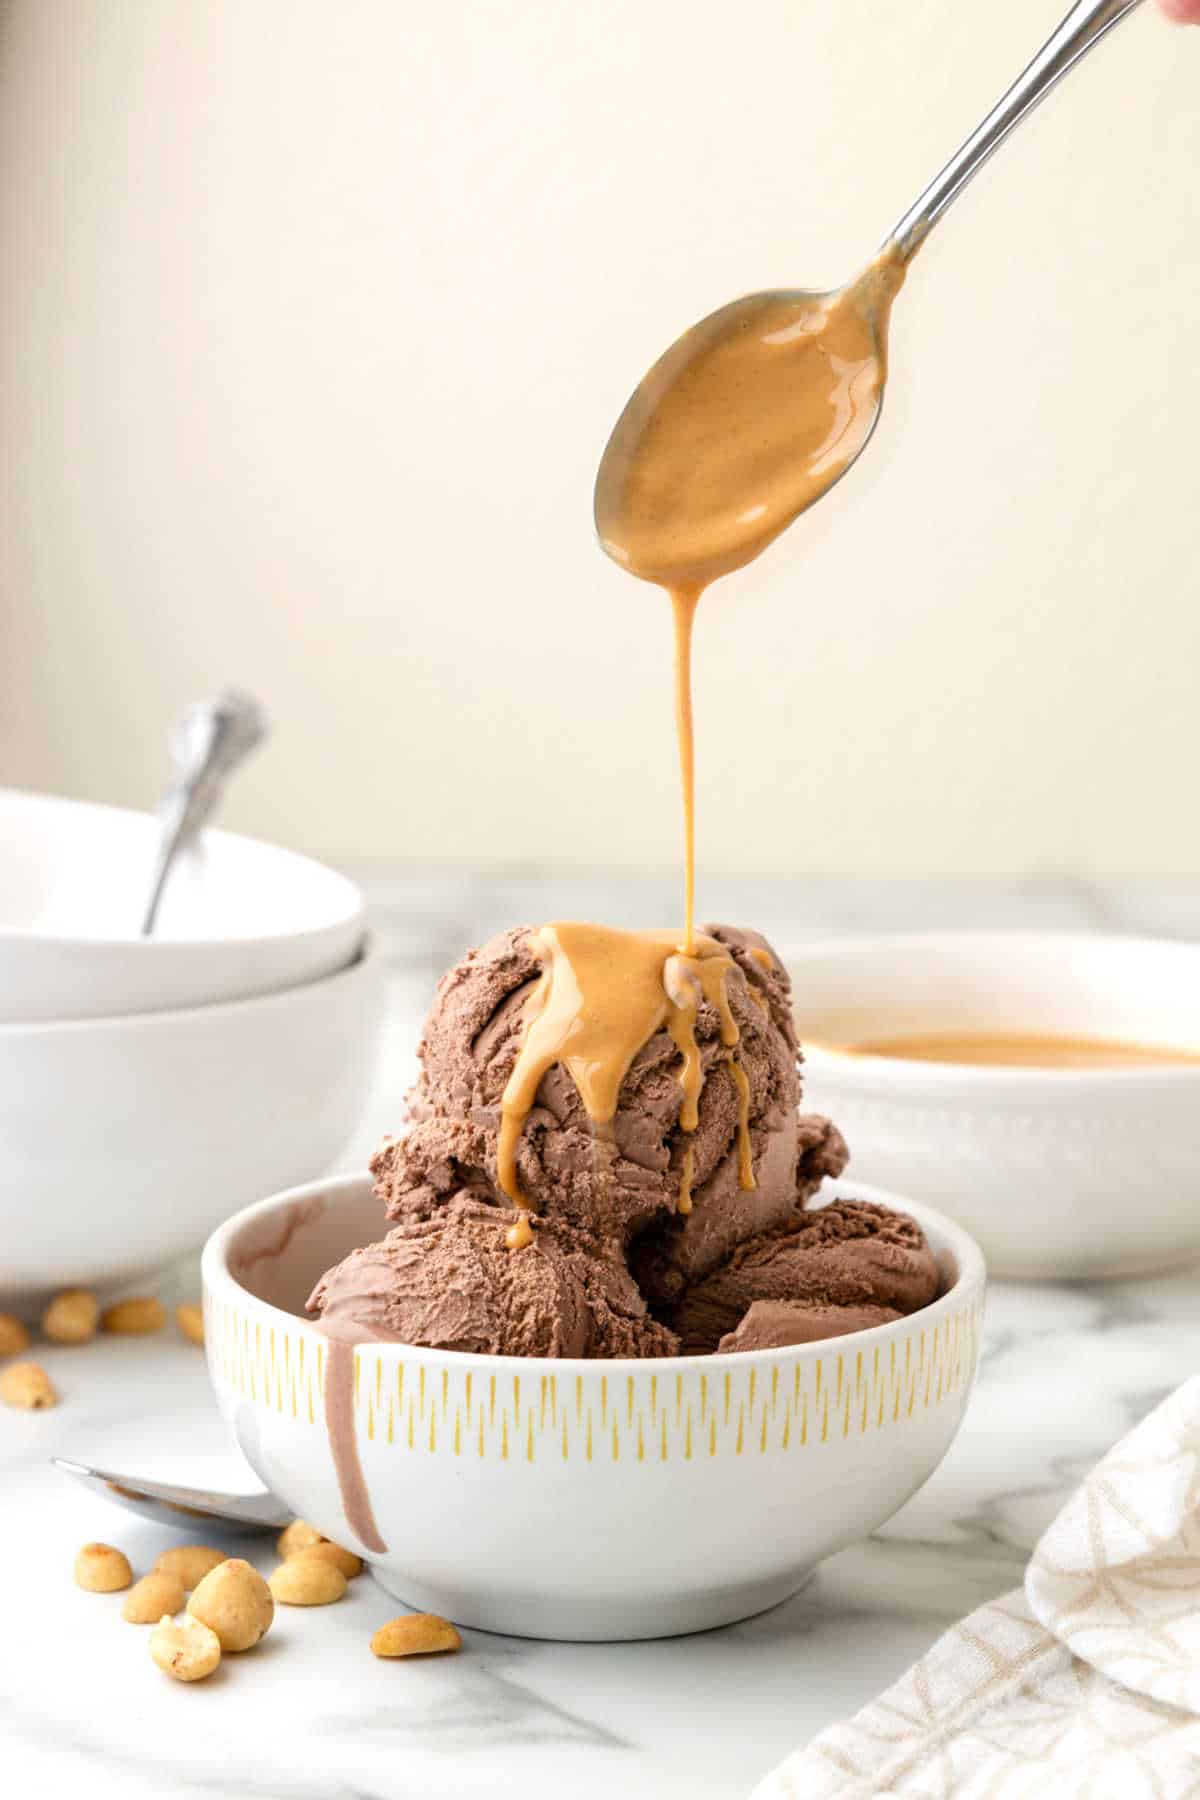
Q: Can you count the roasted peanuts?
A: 14